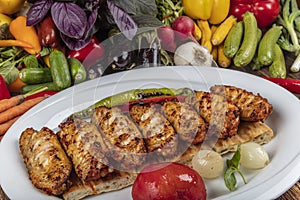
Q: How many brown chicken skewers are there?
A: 7